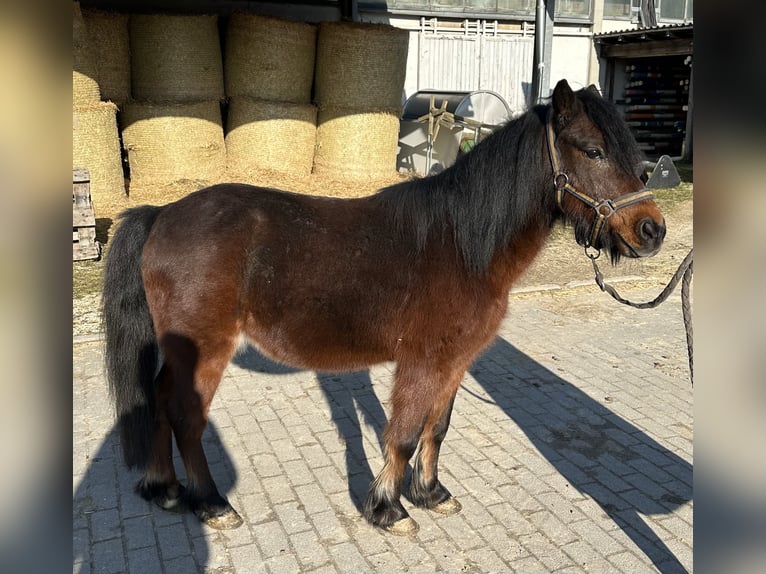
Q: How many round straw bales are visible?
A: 9